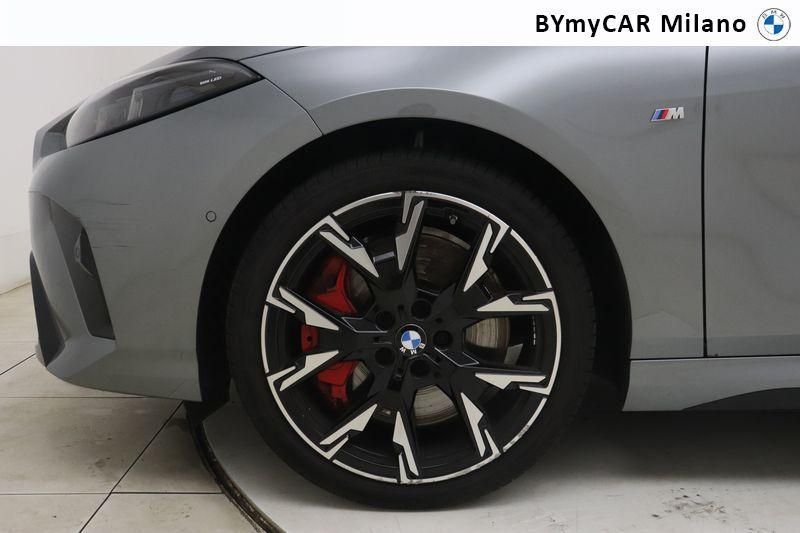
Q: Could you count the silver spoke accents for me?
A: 10